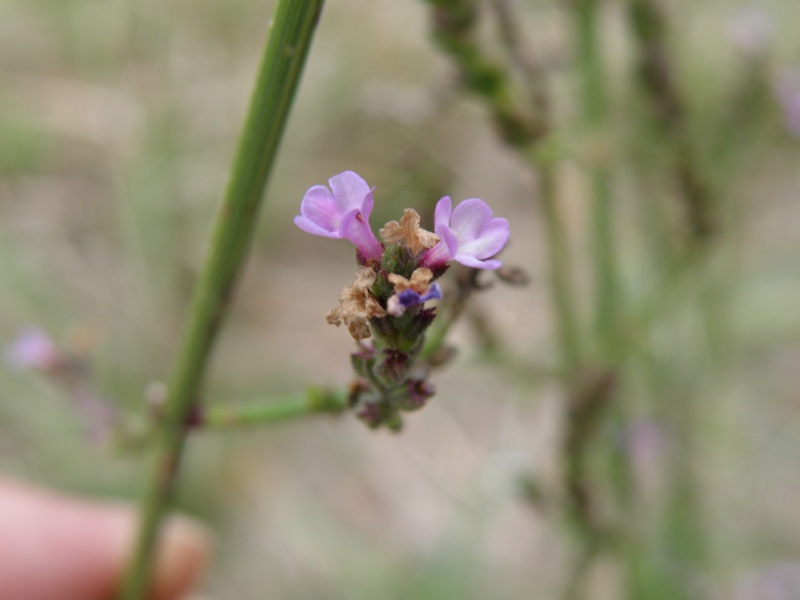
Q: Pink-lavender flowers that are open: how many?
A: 2